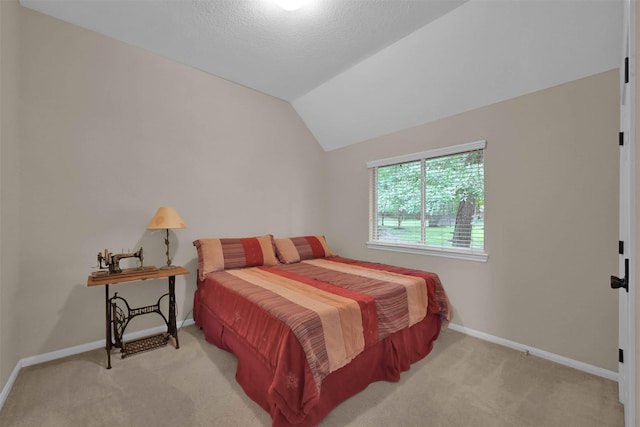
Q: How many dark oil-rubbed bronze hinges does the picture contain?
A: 4